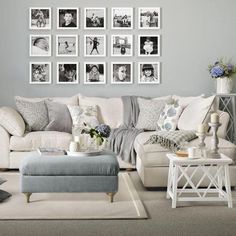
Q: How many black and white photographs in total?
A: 15